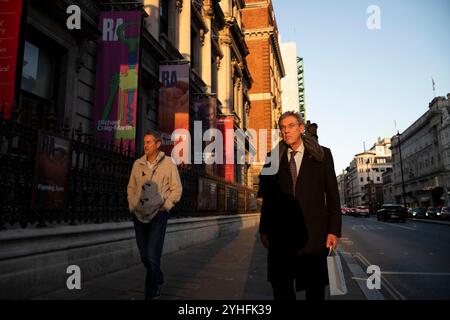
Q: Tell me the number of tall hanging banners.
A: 5